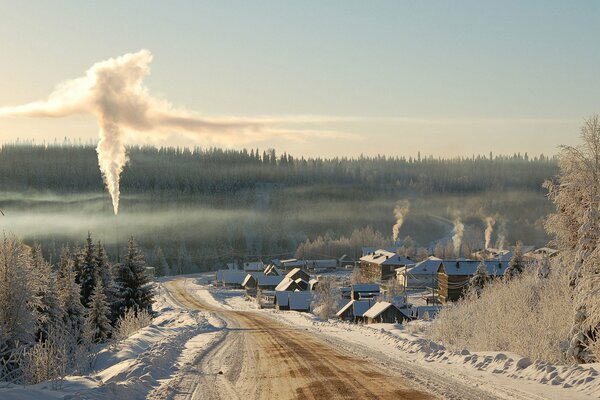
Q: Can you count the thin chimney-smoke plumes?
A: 4